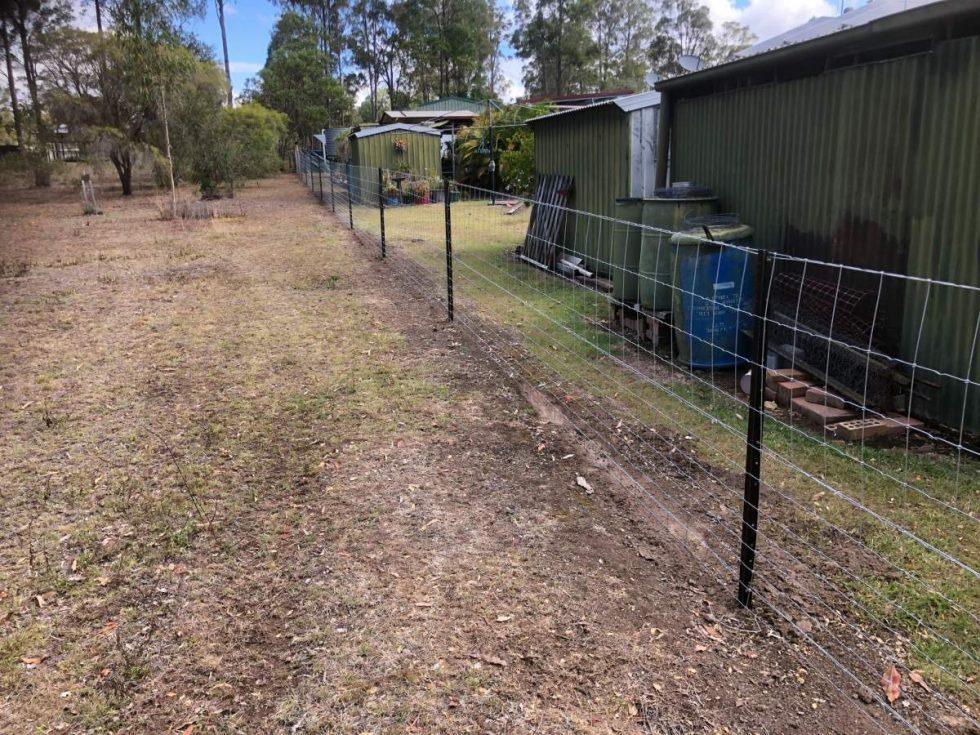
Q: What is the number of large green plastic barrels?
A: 2